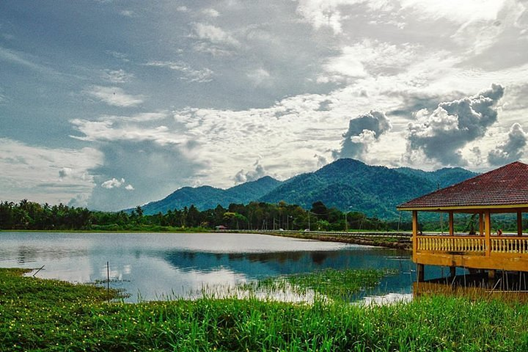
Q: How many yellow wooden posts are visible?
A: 5